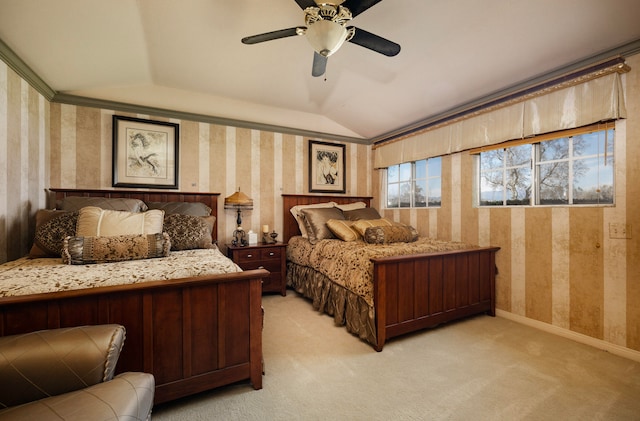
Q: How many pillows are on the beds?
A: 13